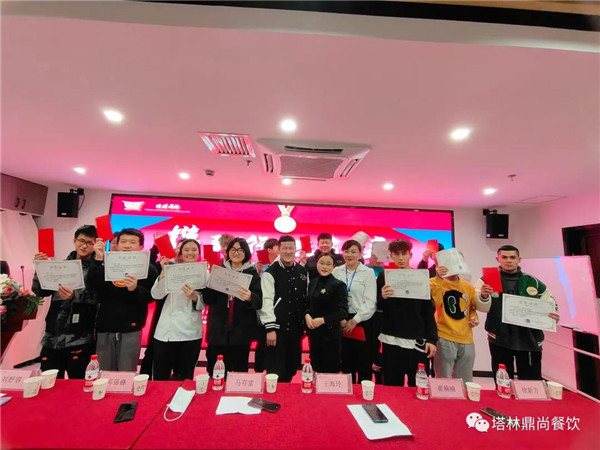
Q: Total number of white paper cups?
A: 9